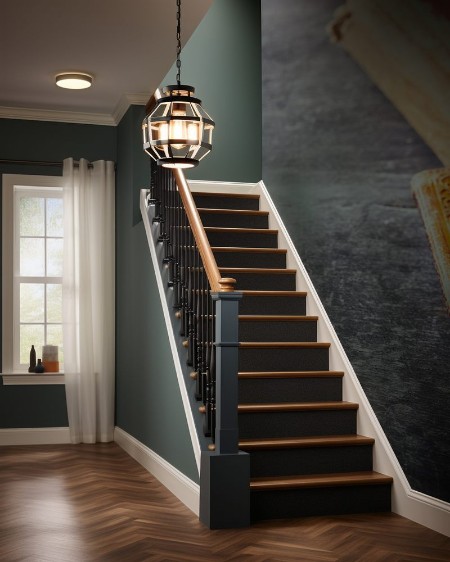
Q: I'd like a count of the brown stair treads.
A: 12